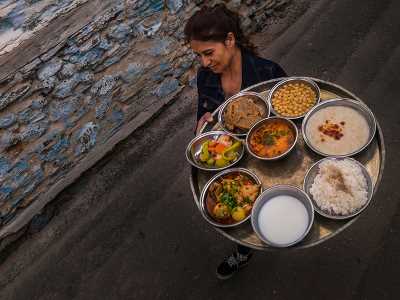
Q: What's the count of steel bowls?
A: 8